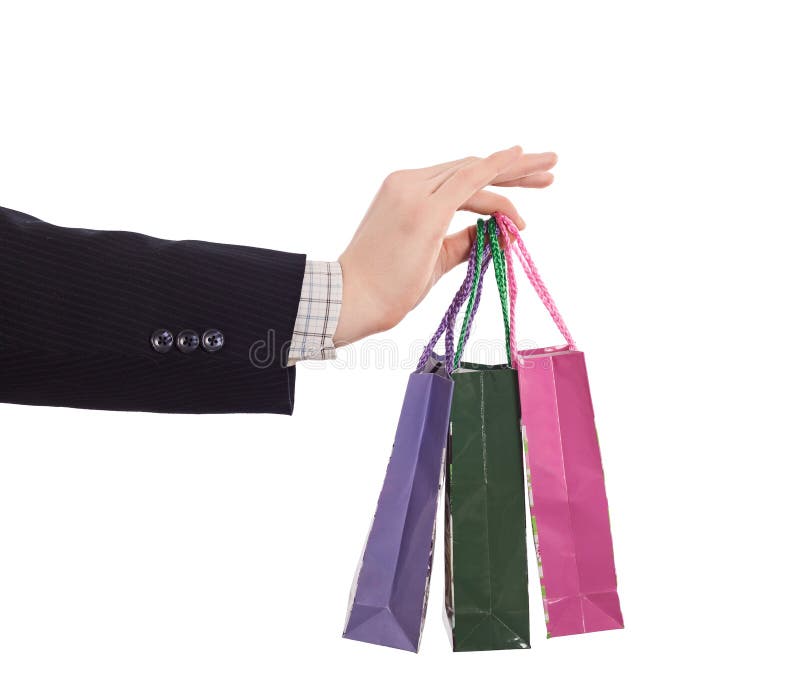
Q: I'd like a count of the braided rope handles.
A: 6